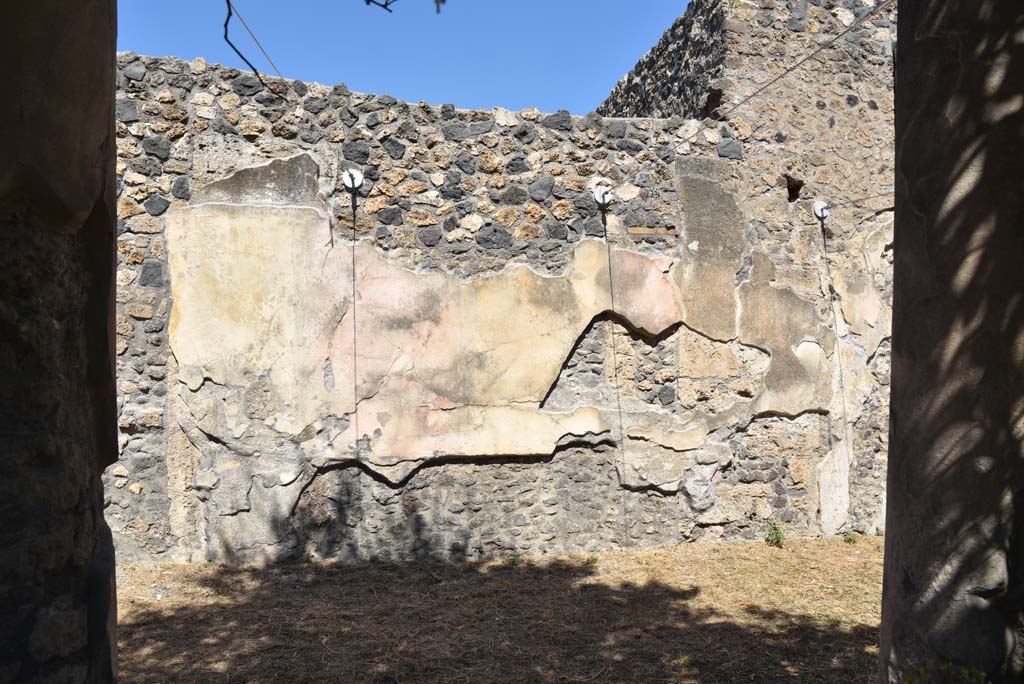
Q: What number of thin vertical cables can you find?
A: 3